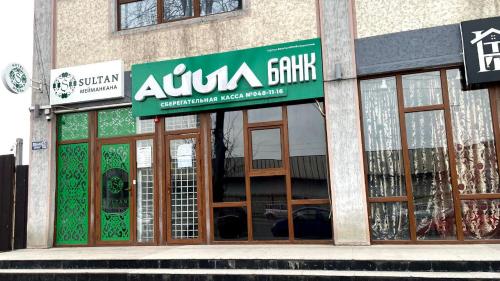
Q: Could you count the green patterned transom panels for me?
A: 2